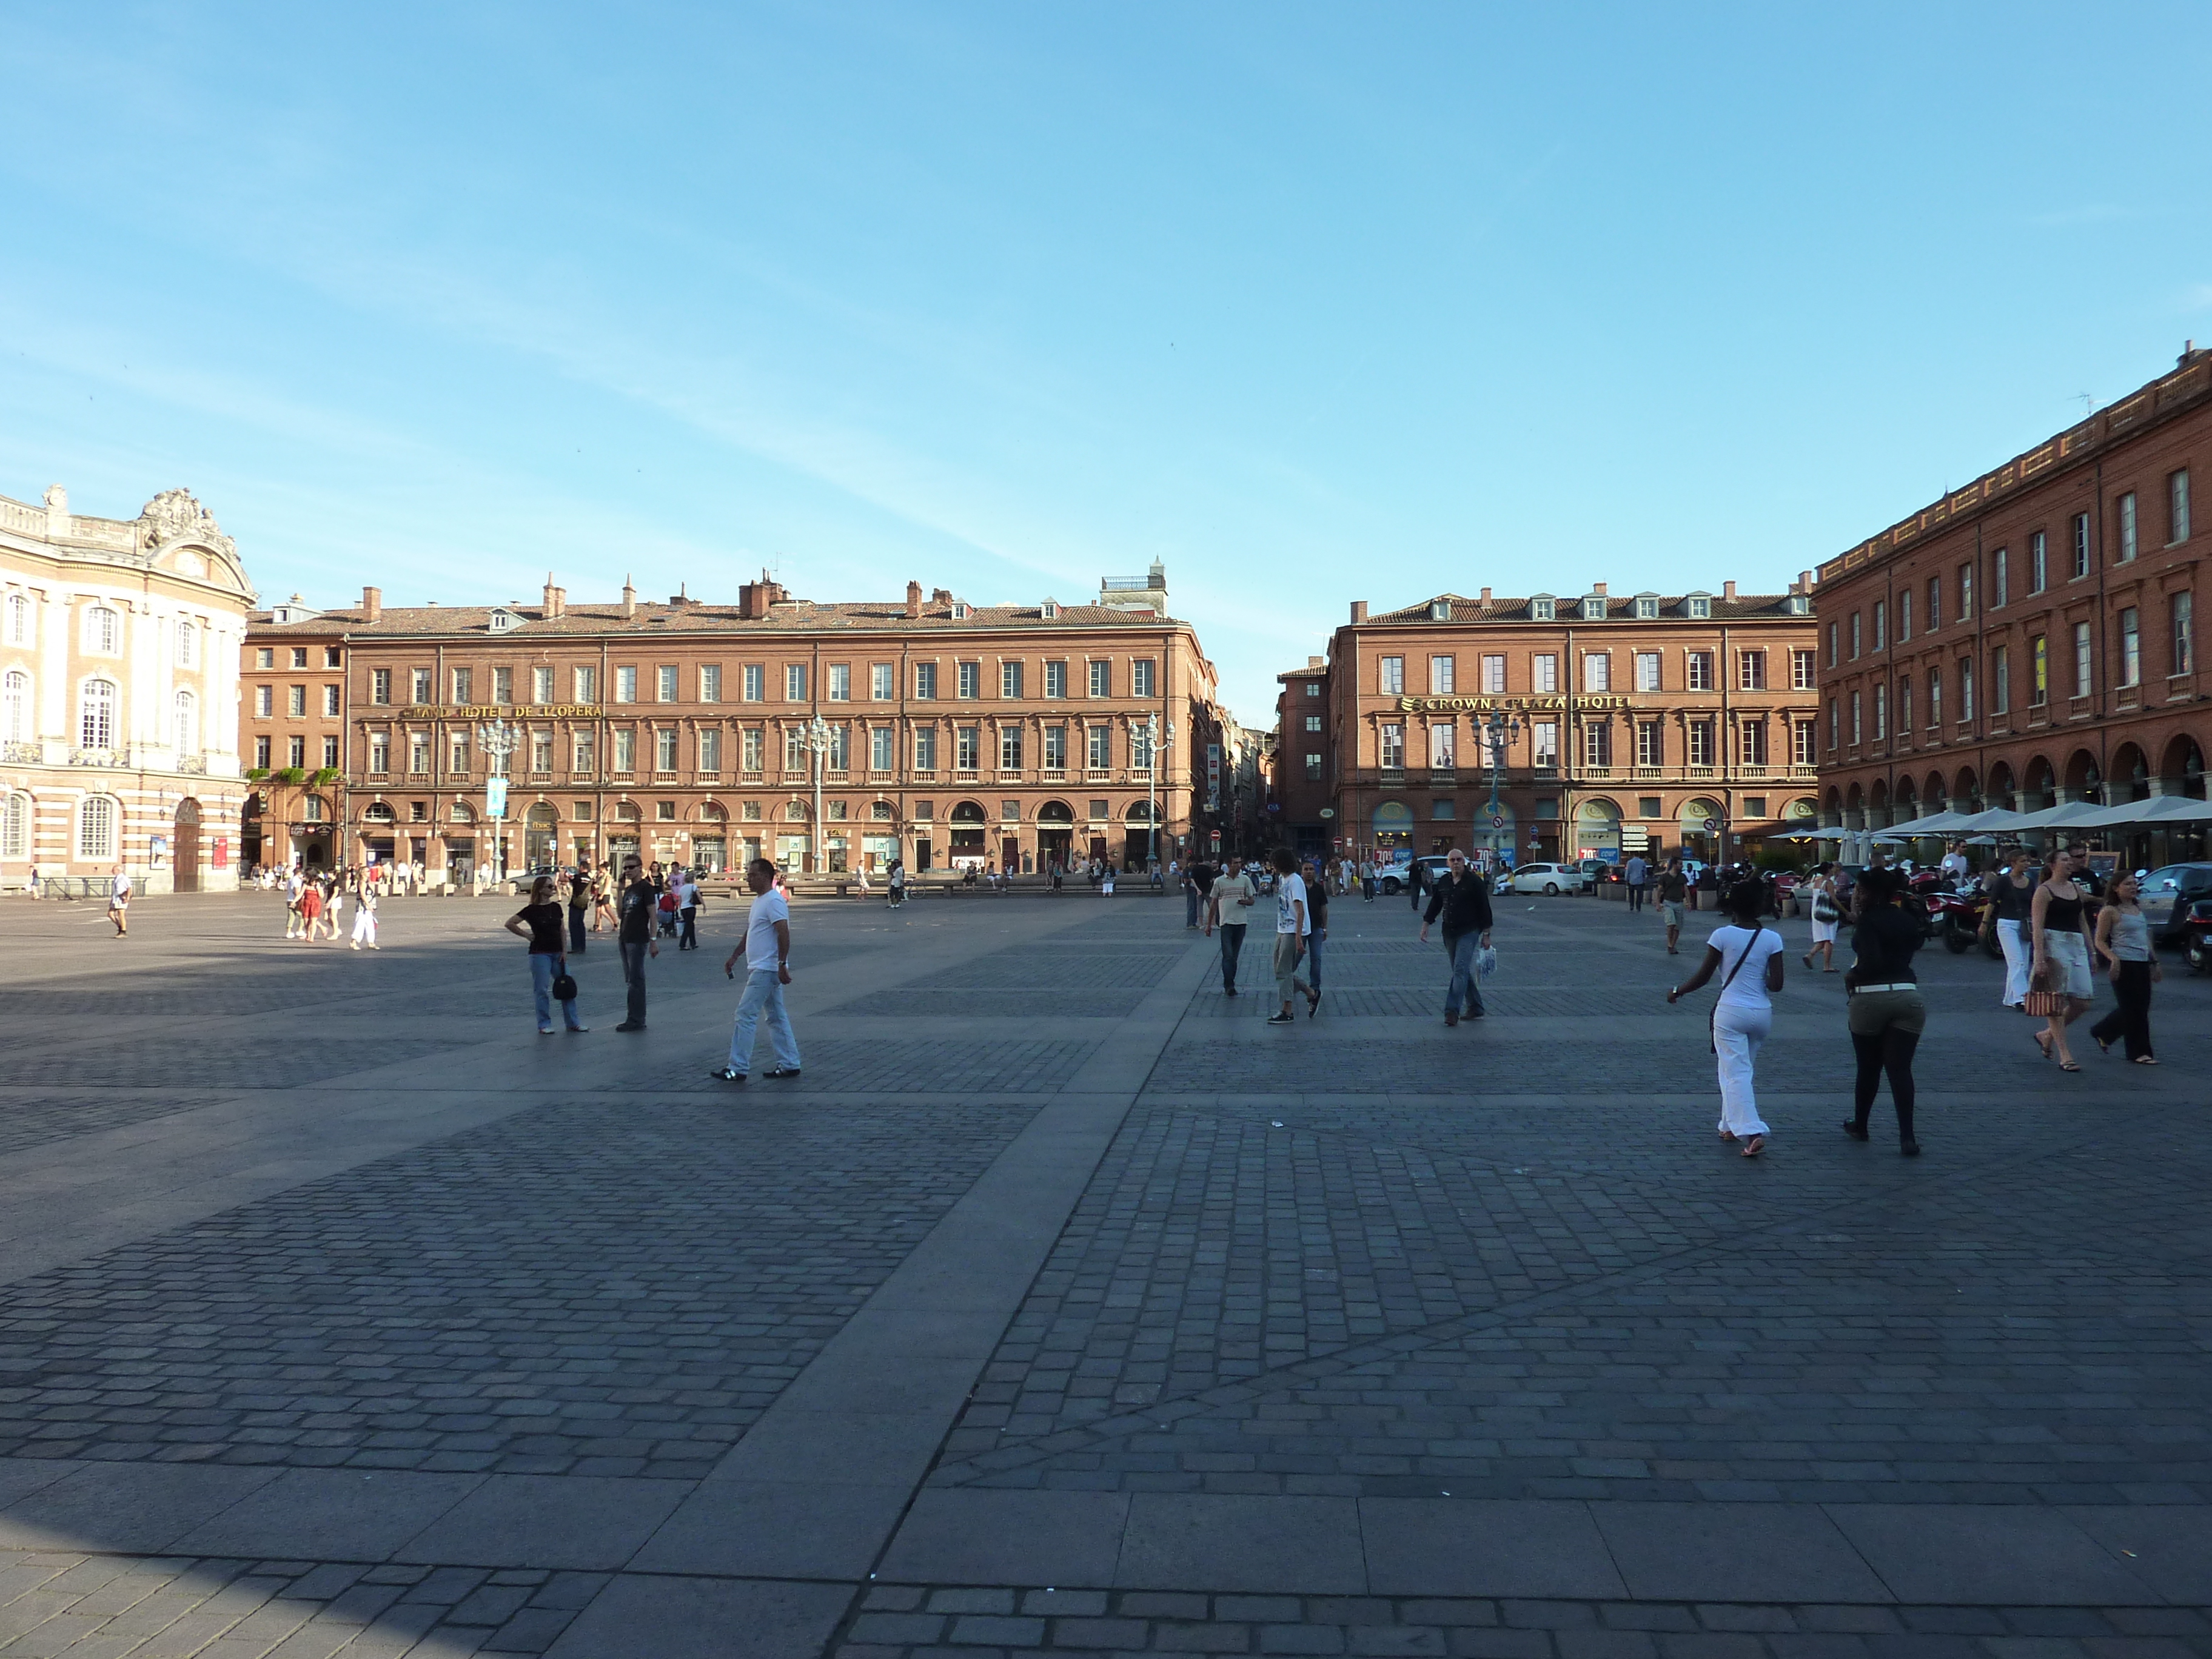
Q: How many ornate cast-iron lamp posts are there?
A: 4